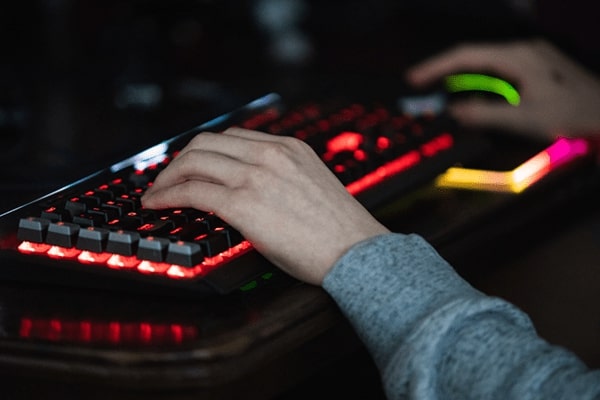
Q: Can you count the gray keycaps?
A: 6